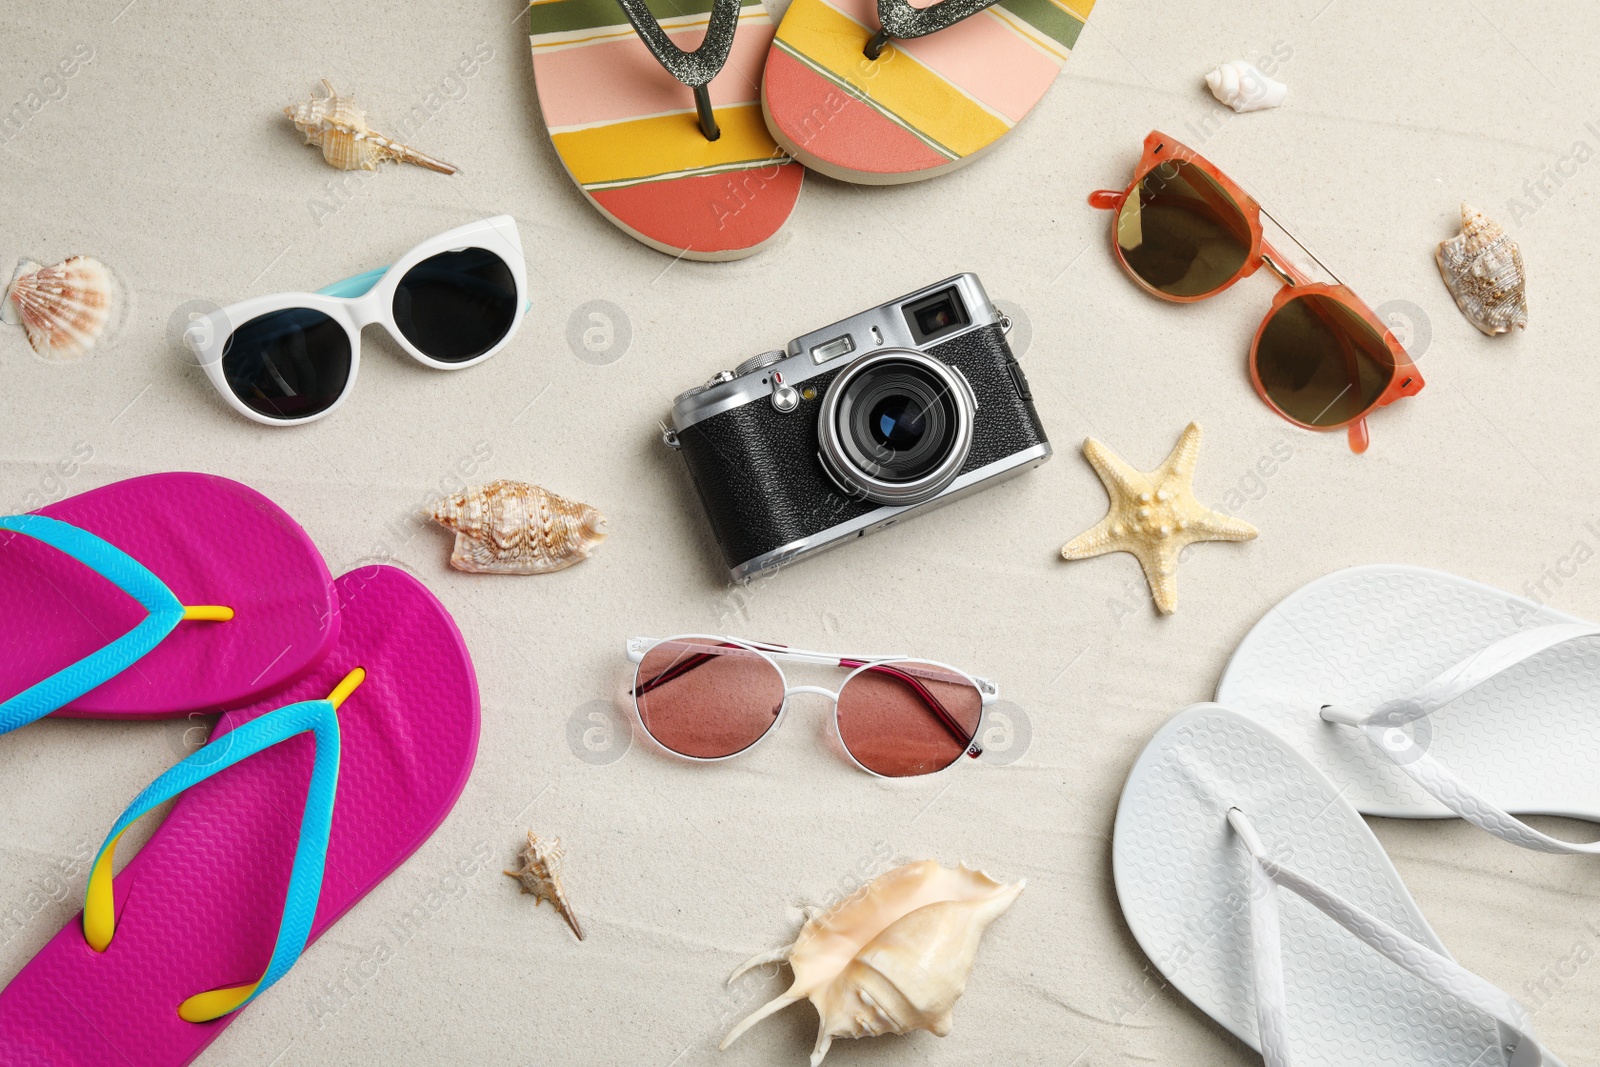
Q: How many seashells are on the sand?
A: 7